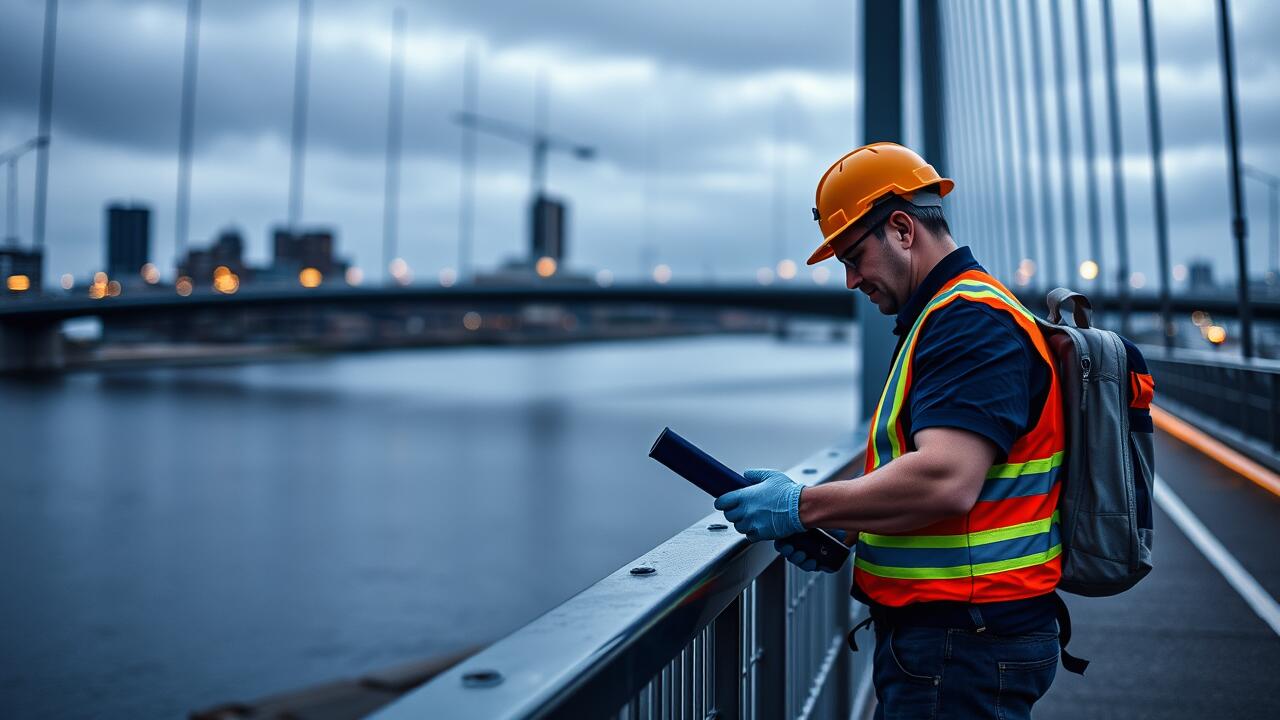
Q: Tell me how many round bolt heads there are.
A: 5